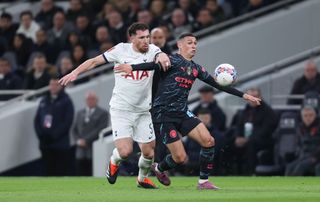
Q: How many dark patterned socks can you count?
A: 2